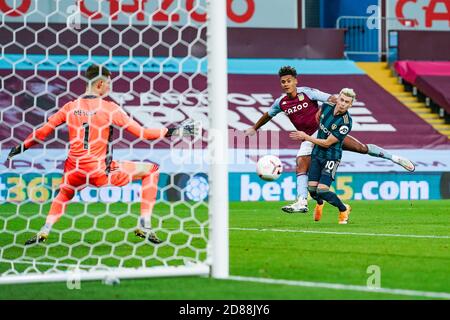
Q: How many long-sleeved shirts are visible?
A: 1